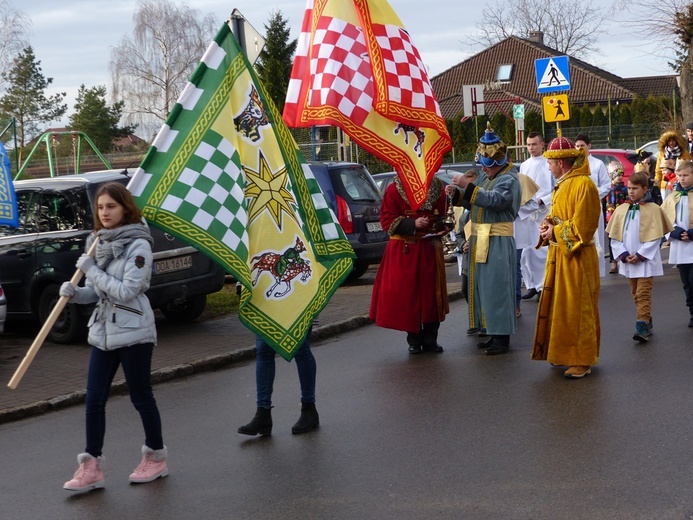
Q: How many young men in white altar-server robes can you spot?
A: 2